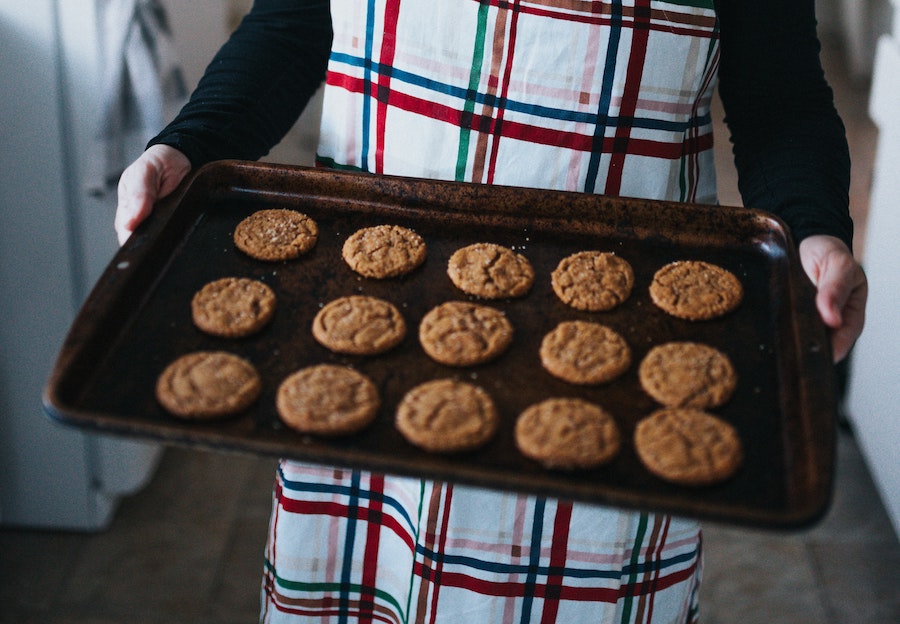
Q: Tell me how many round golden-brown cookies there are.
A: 15